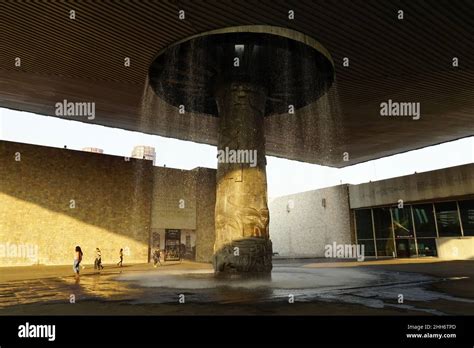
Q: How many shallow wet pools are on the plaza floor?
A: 1